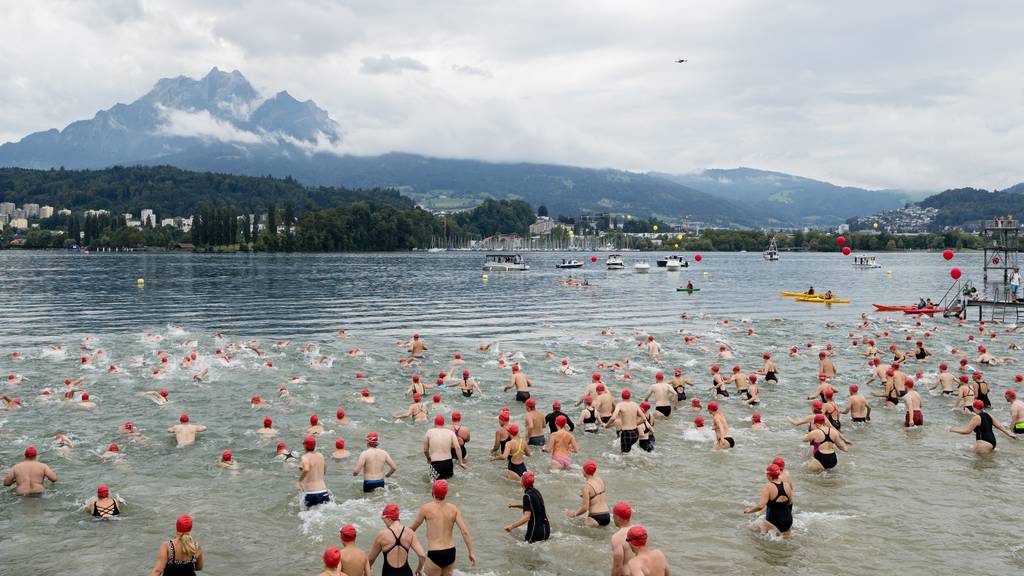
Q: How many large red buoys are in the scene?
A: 6